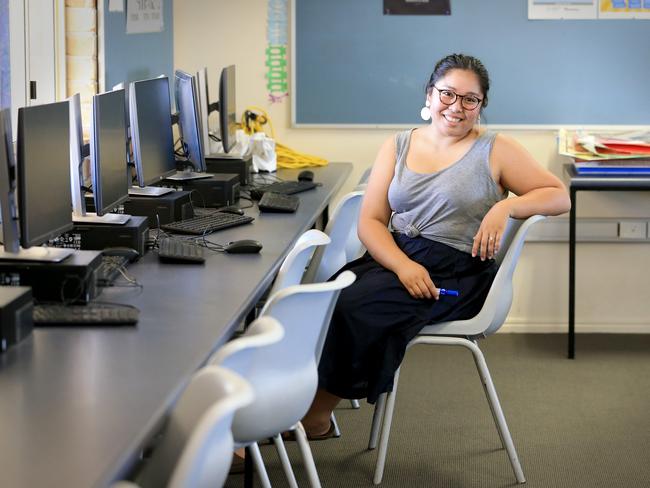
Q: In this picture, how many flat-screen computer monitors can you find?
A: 5